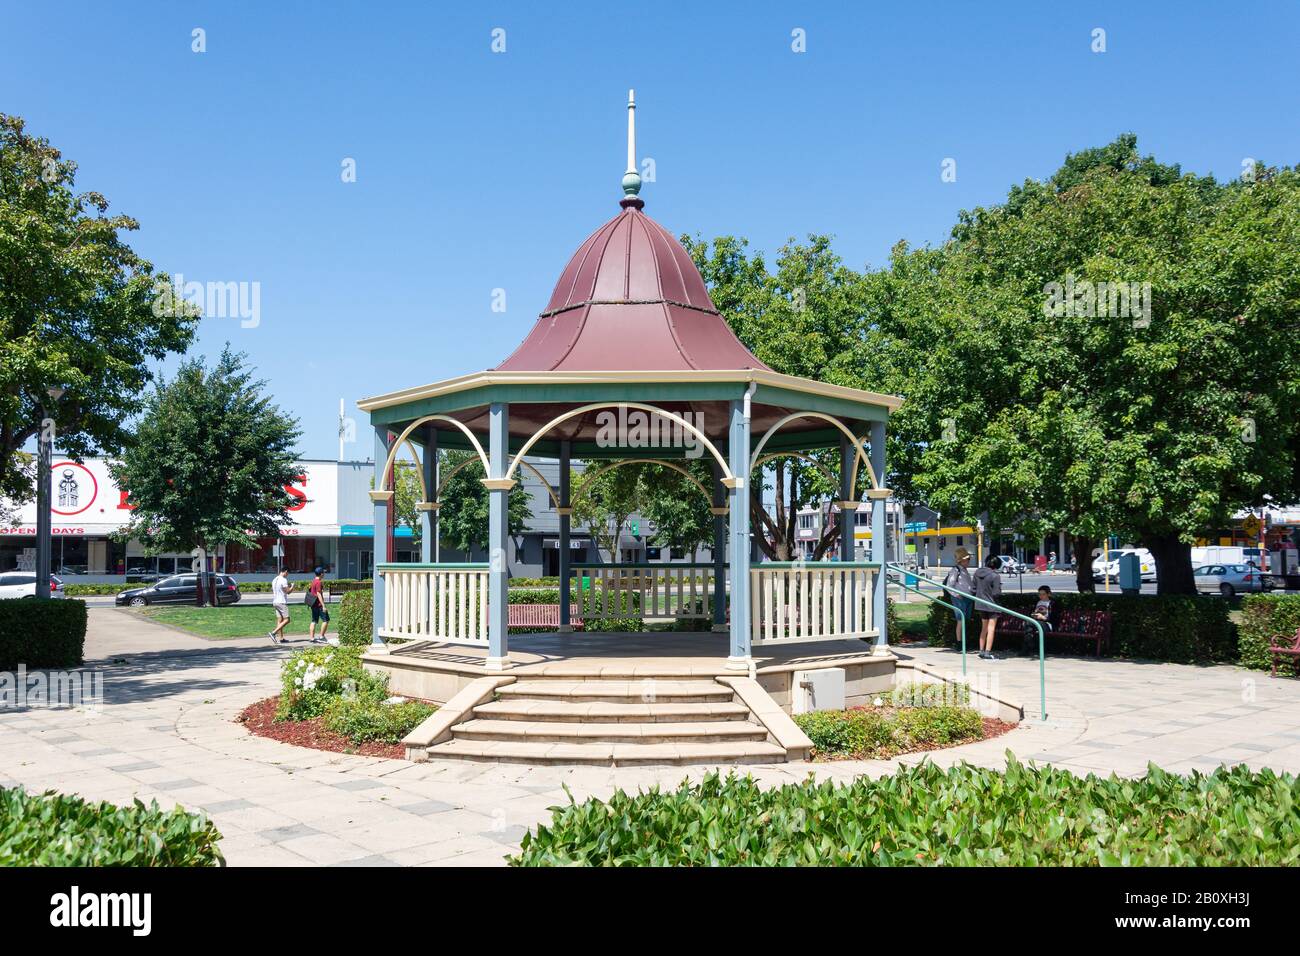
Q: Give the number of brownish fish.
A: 0